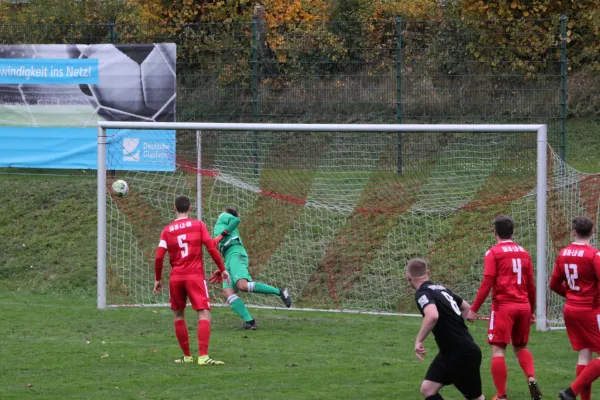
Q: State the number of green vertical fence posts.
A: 4